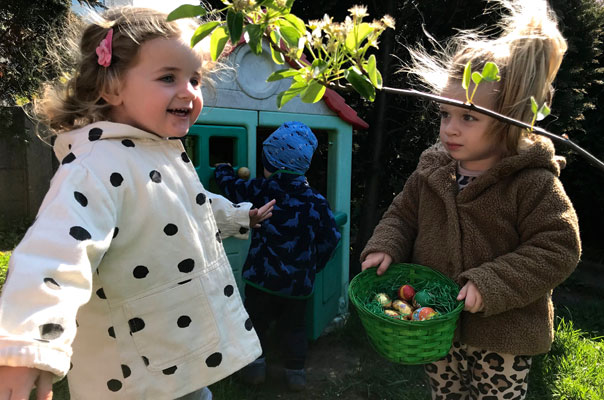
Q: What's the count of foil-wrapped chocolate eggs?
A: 6